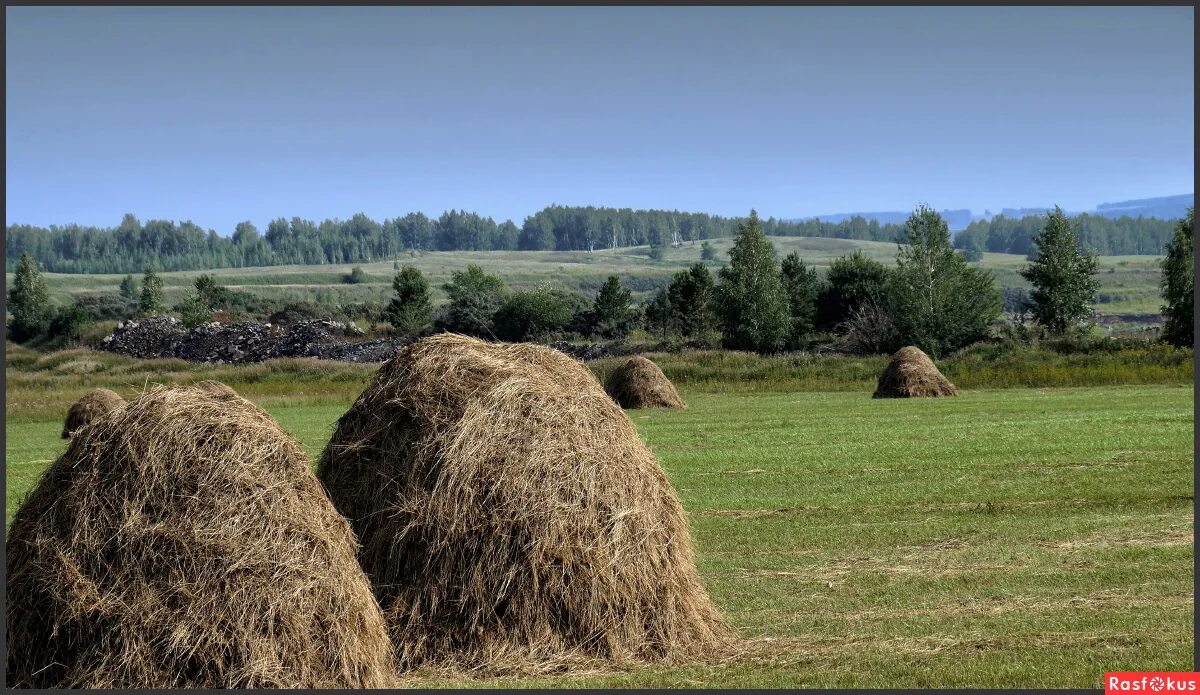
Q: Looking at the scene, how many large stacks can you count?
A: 2